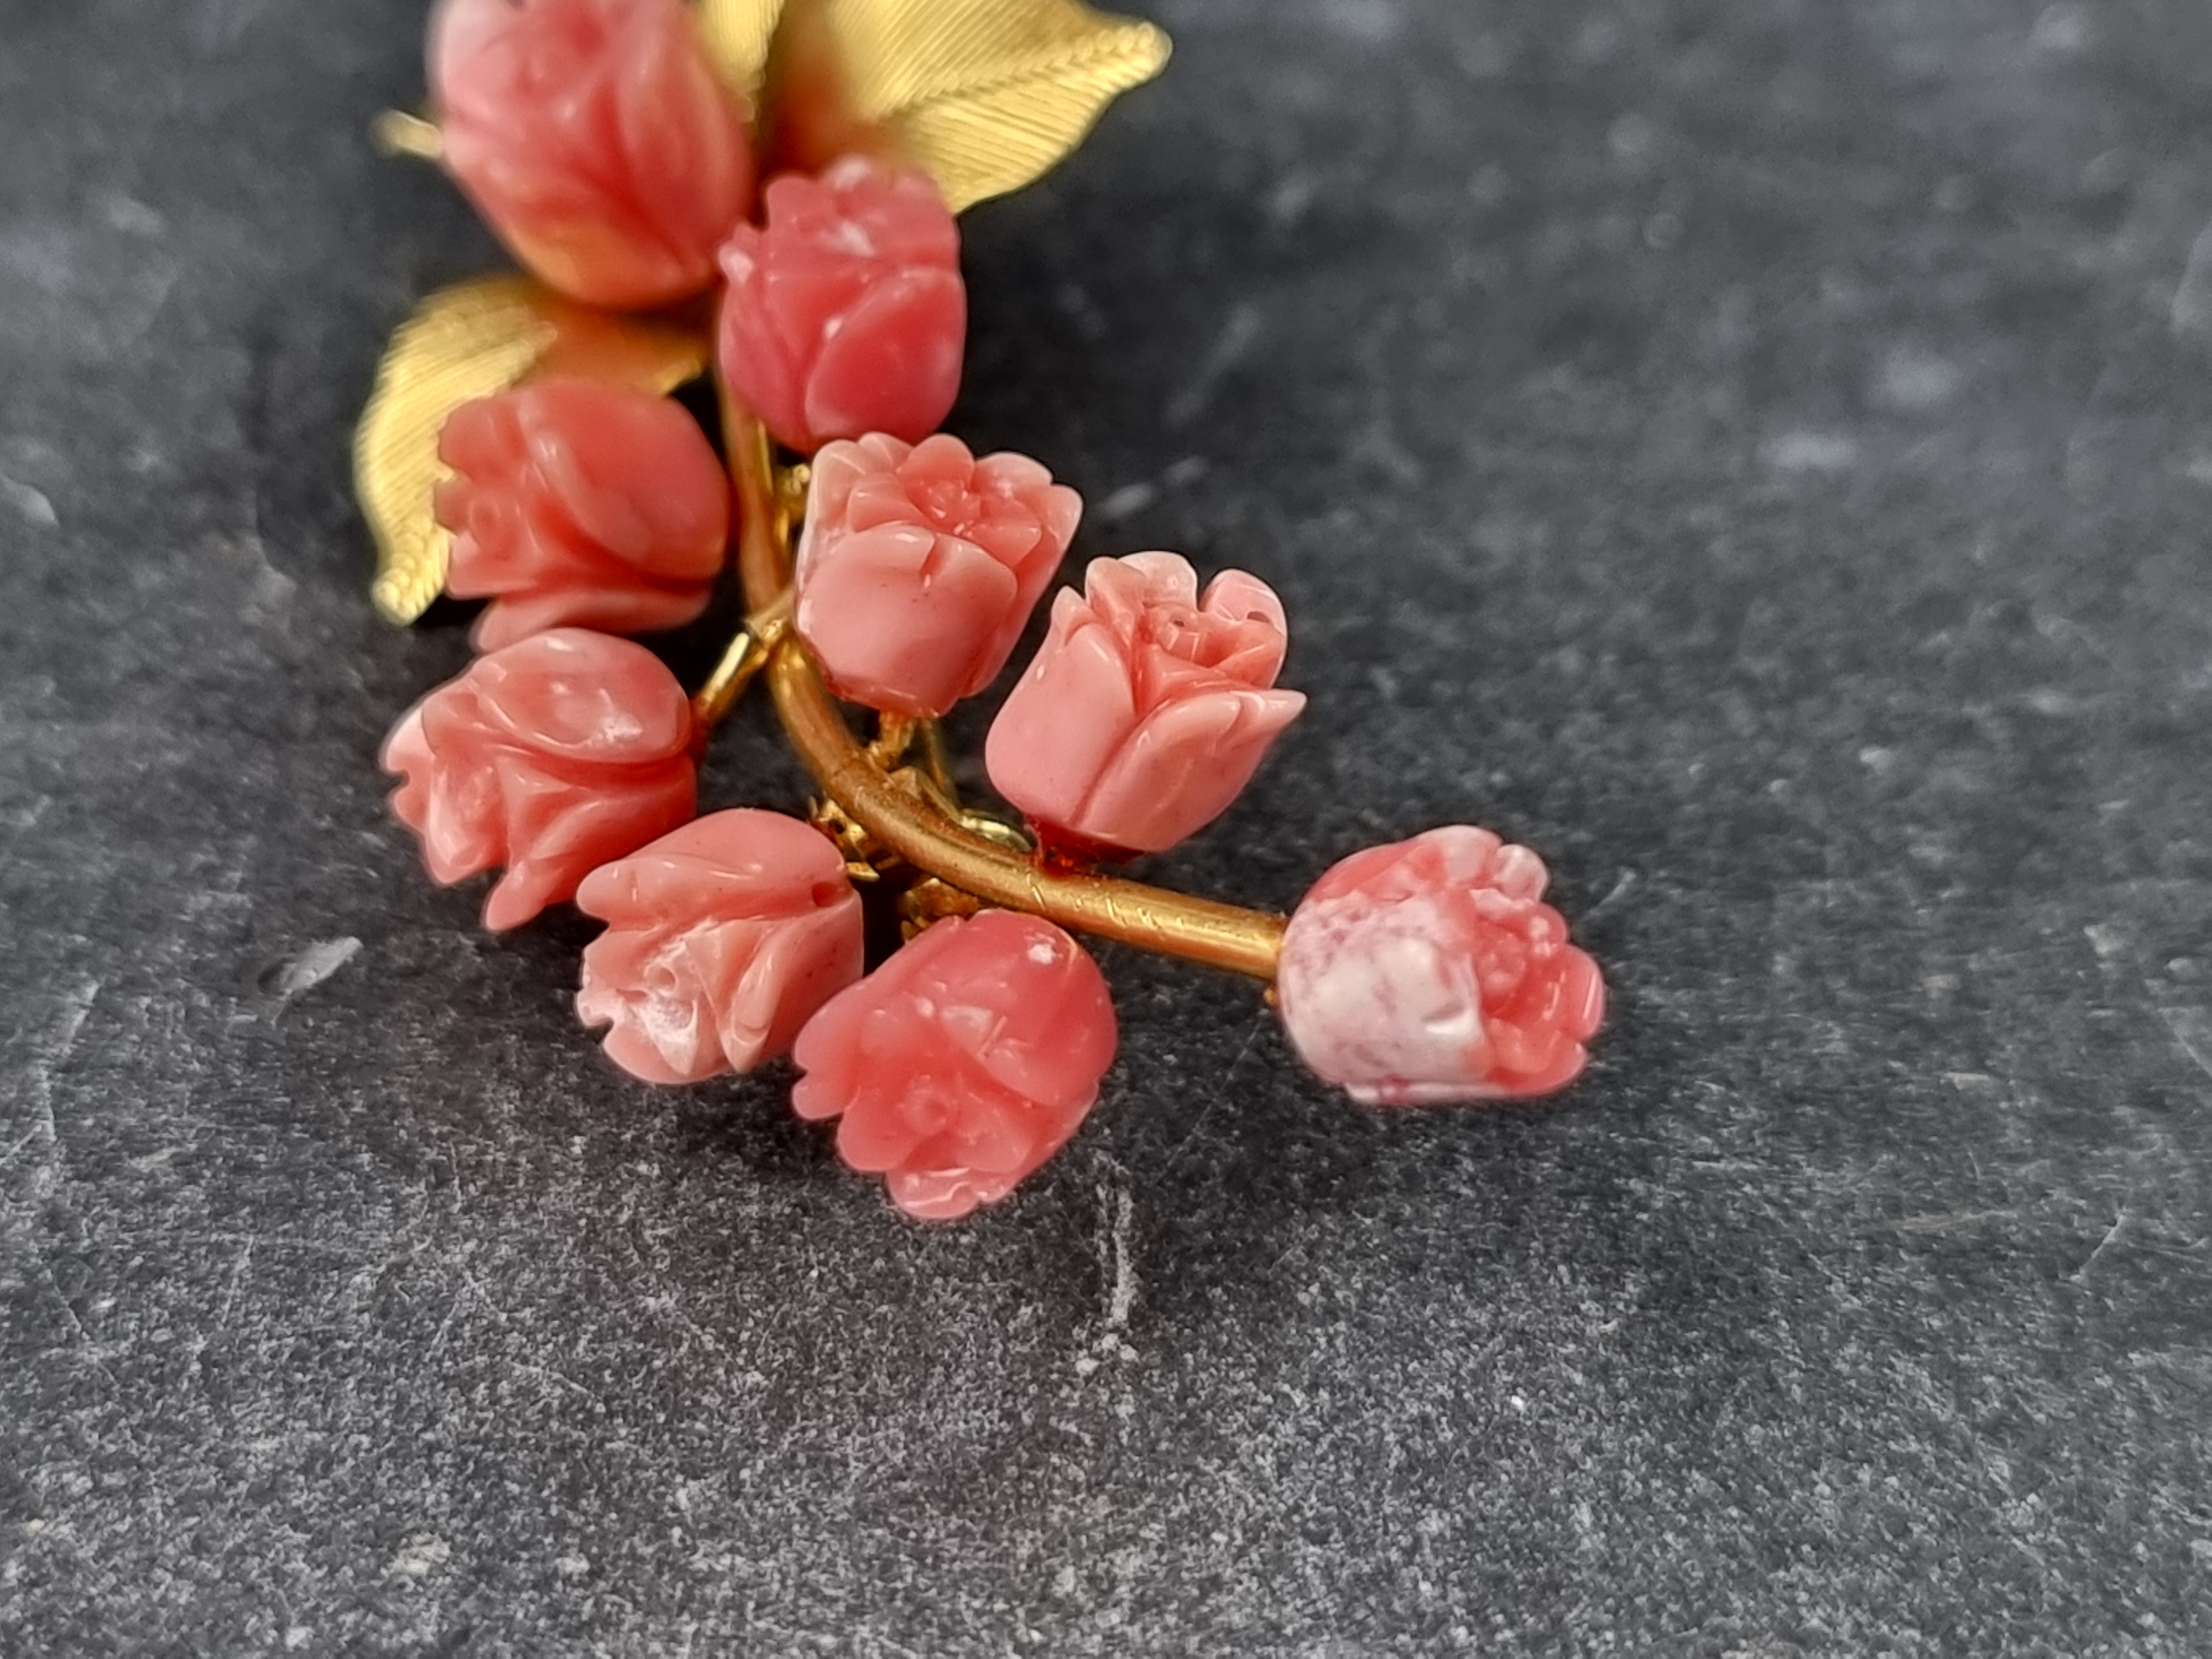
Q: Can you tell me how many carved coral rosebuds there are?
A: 9